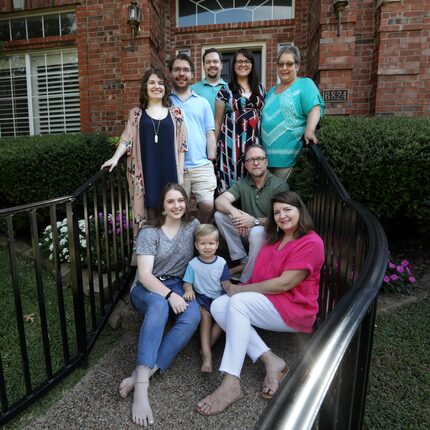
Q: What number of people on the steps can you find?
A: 9